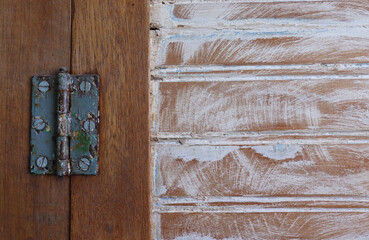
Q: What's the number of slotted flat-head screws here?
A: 6